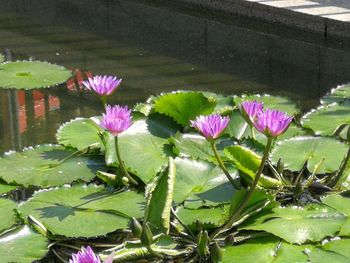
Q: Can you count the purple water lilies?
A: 6